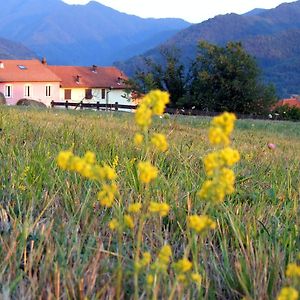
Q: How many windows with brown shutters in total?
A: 2